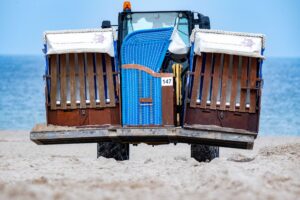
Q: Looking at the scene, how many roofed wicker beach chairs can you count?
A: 3